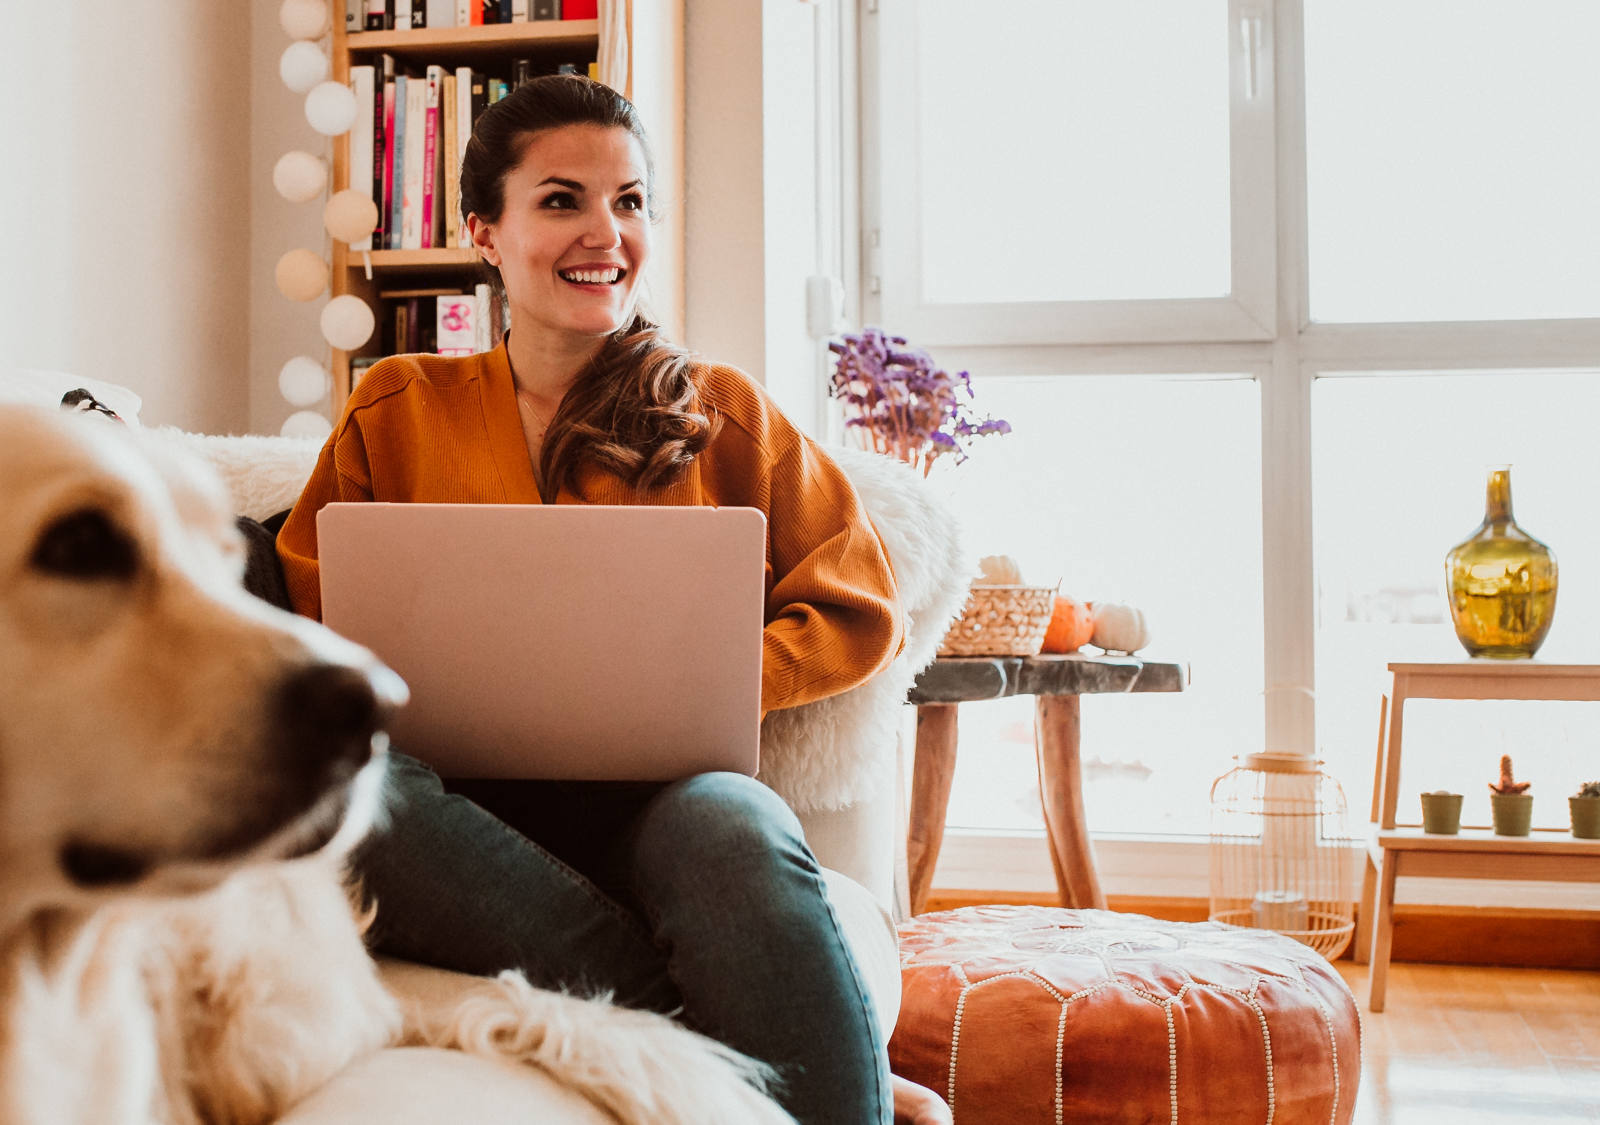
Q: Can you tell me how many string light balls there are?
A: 9